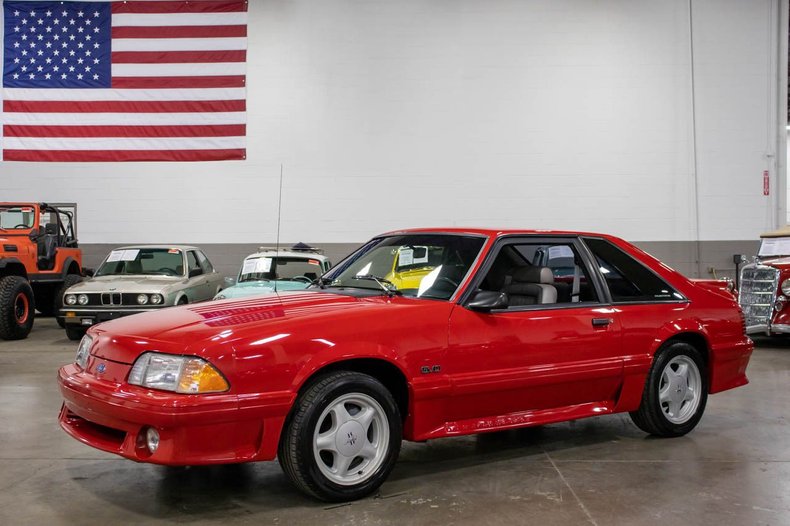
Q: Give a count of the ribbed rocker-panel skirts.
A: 1